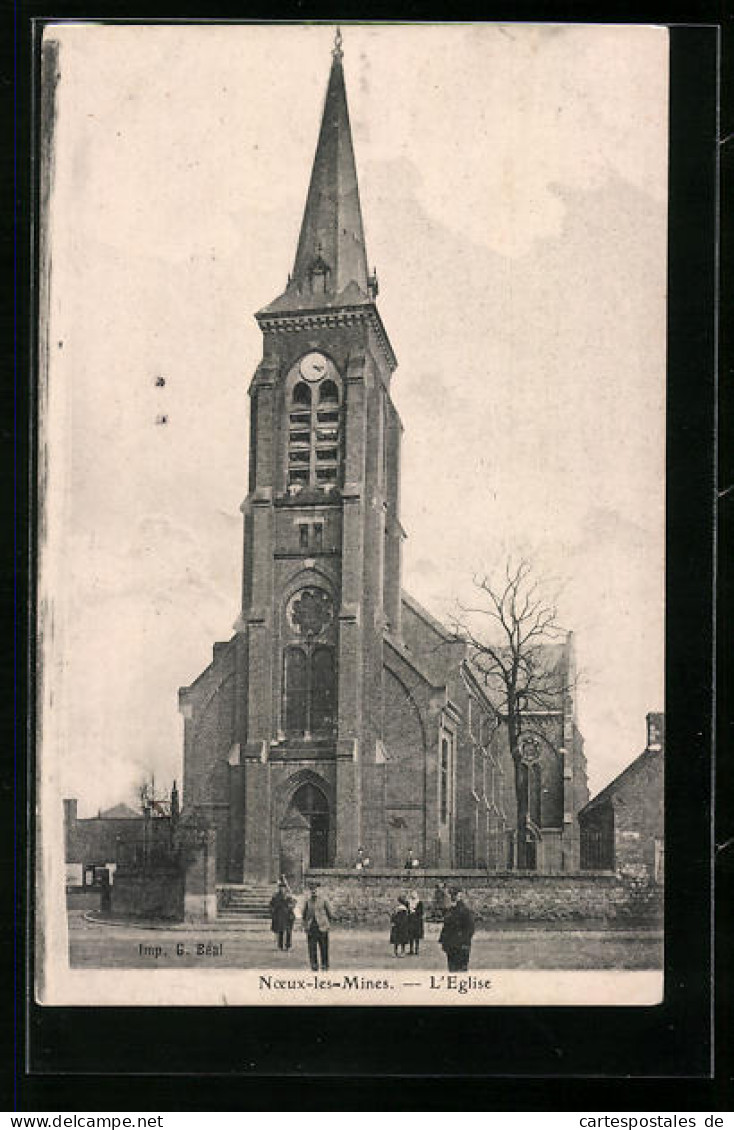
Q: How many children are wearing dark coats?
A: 2